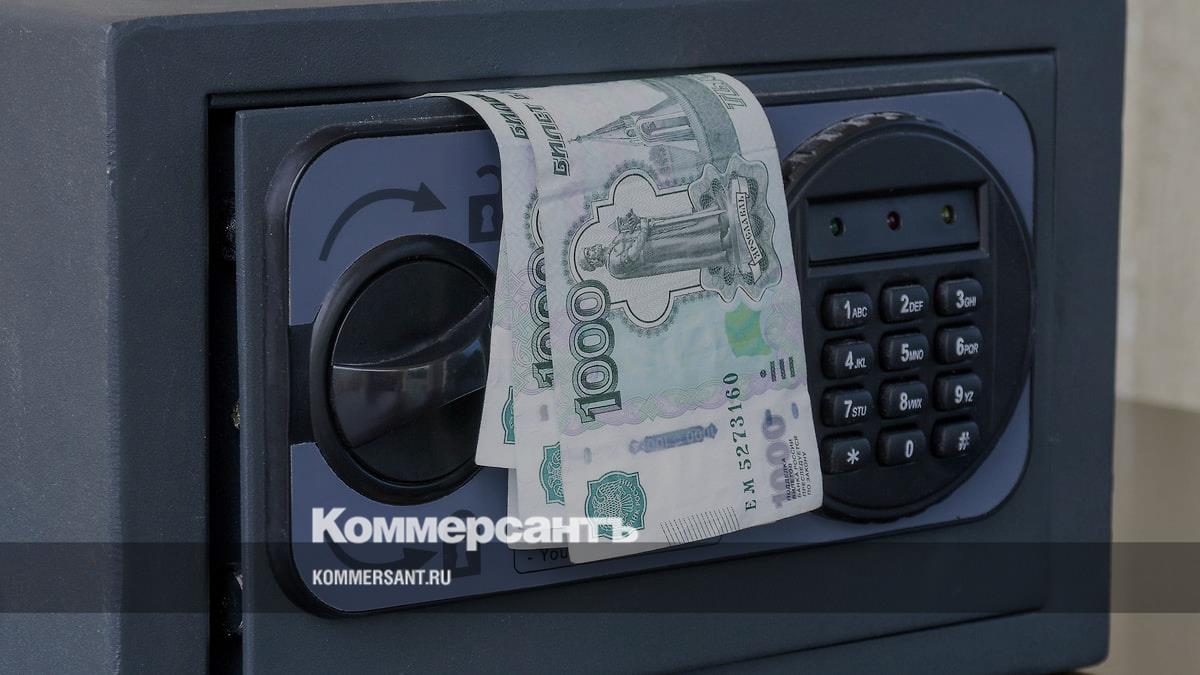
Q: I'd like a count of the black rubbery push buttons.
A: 12